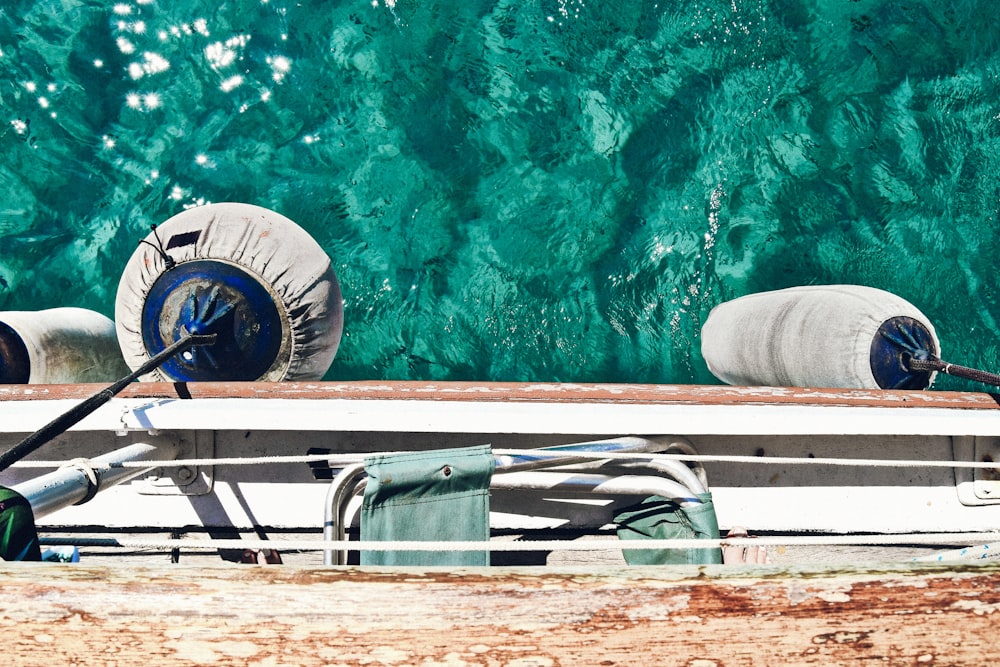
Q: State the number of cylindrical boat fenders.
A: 2